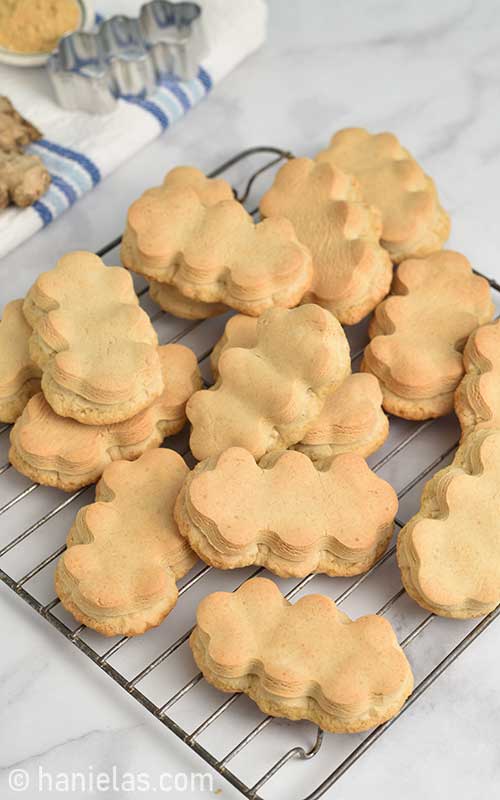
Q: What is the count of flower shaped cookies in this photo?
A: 15